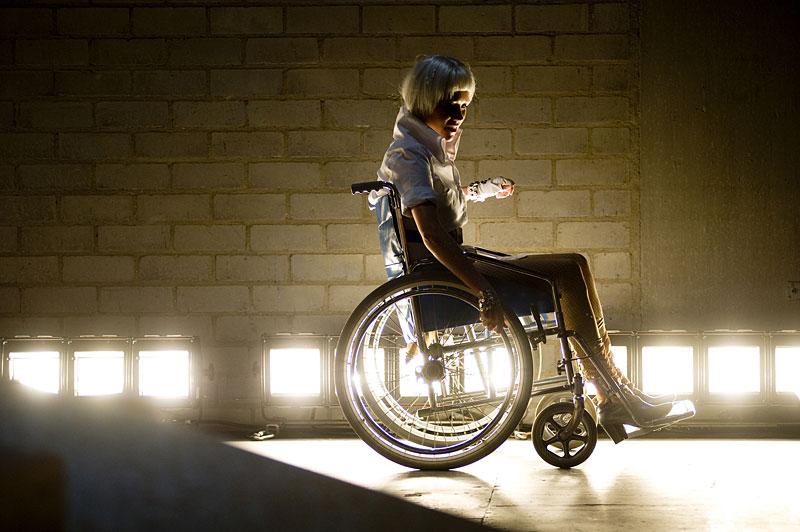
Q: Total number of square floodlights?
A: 11